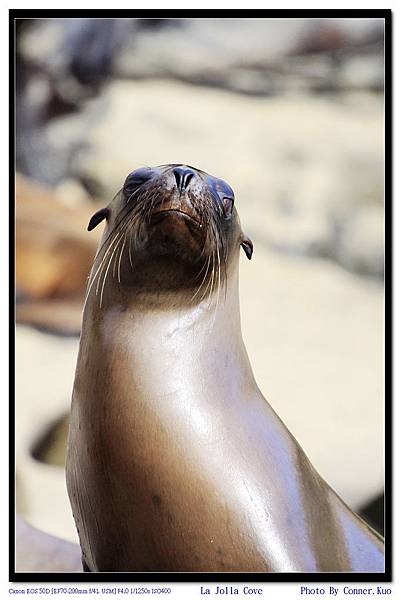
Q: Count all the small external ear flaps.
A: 2